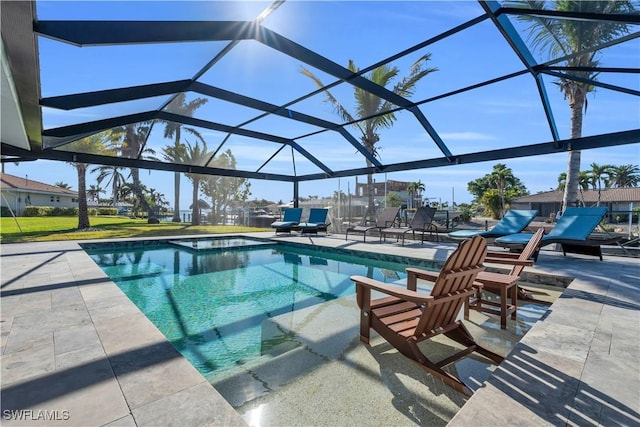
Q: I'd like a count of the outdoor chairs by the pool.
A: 8